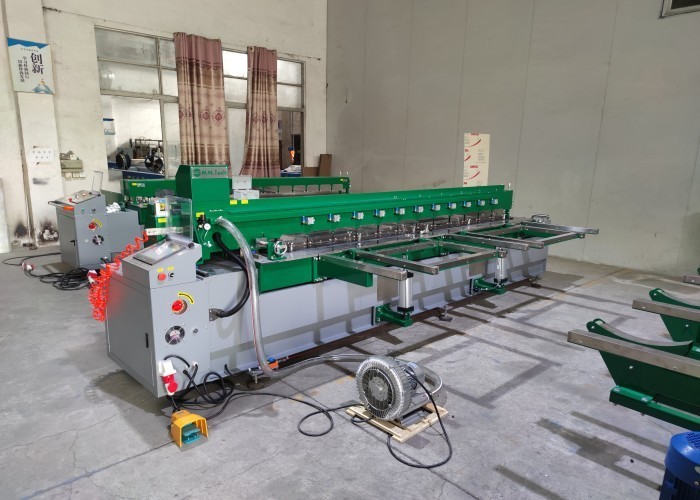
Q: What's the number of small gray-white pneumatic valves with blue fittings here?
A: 11